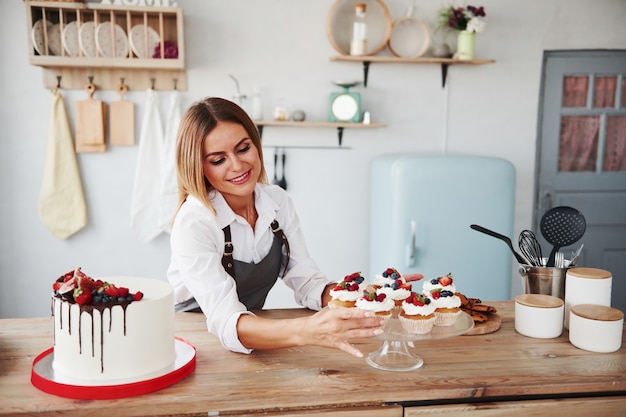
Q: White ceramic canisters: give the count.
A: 3